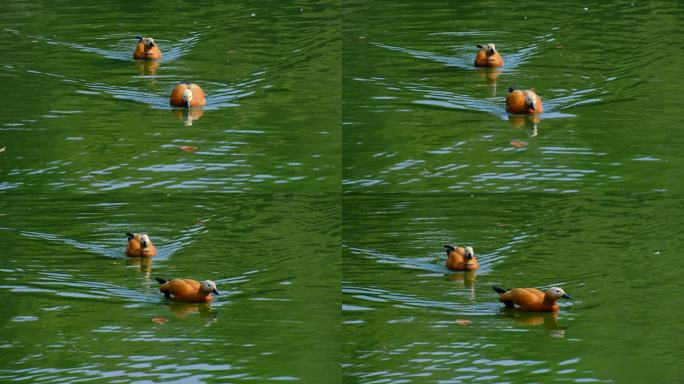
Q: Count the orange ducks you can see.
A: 8